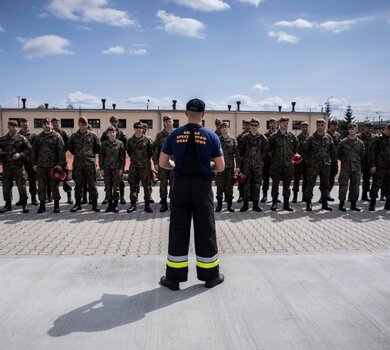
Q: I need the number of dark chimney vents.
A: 9